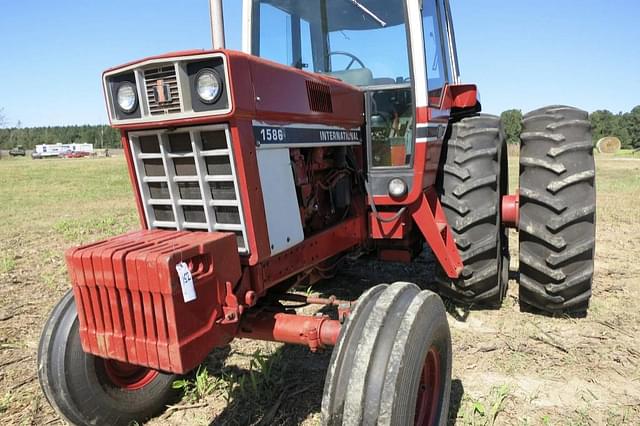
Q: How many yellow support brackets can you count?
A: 0